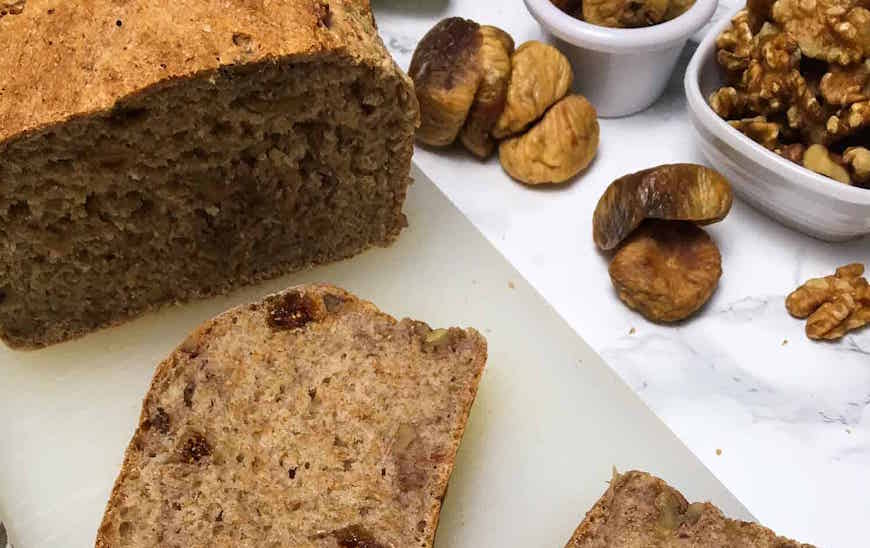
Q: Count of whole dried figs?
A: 6